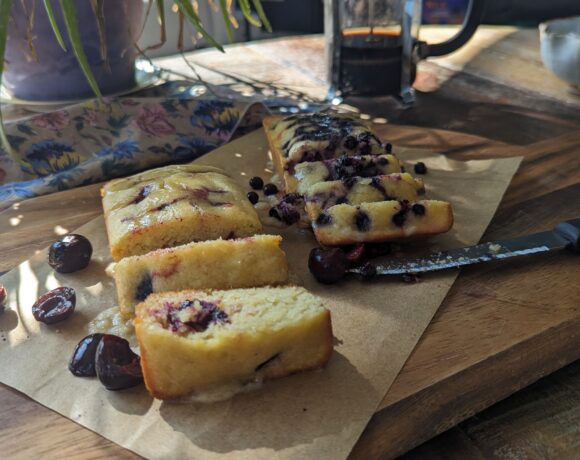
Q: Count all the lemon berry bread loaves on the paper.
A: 2